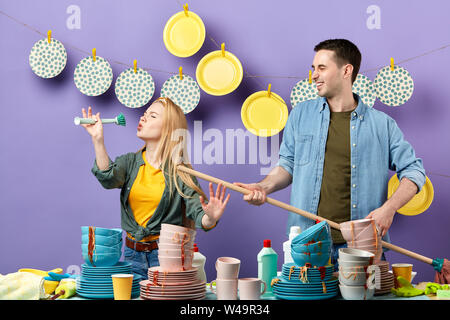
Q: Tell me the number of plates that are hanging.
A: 11